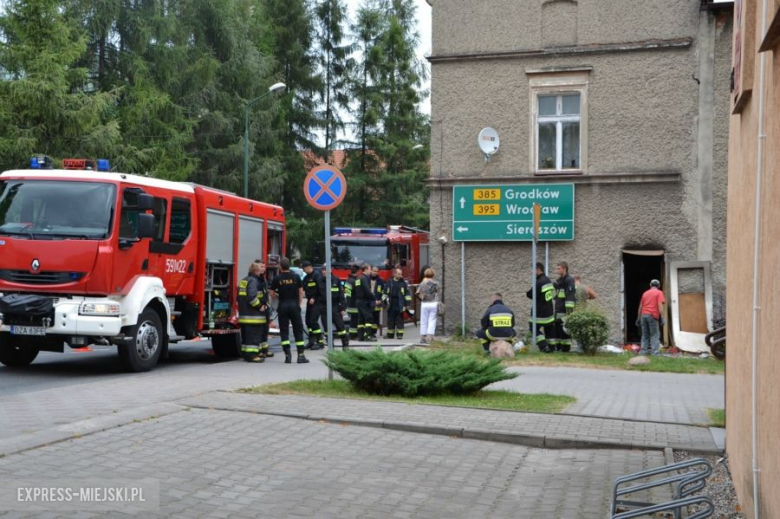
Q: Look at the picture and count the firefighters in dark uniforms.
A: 12